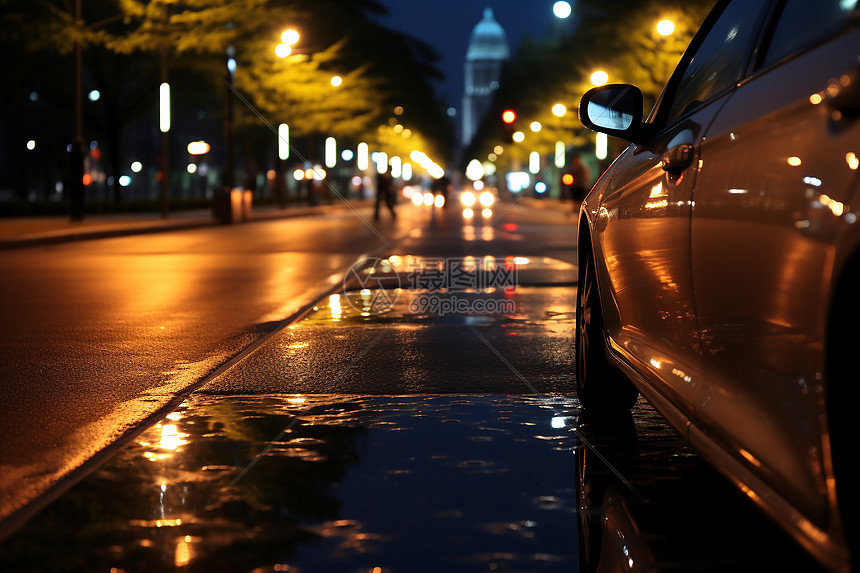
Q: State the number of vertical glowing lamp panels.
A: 10